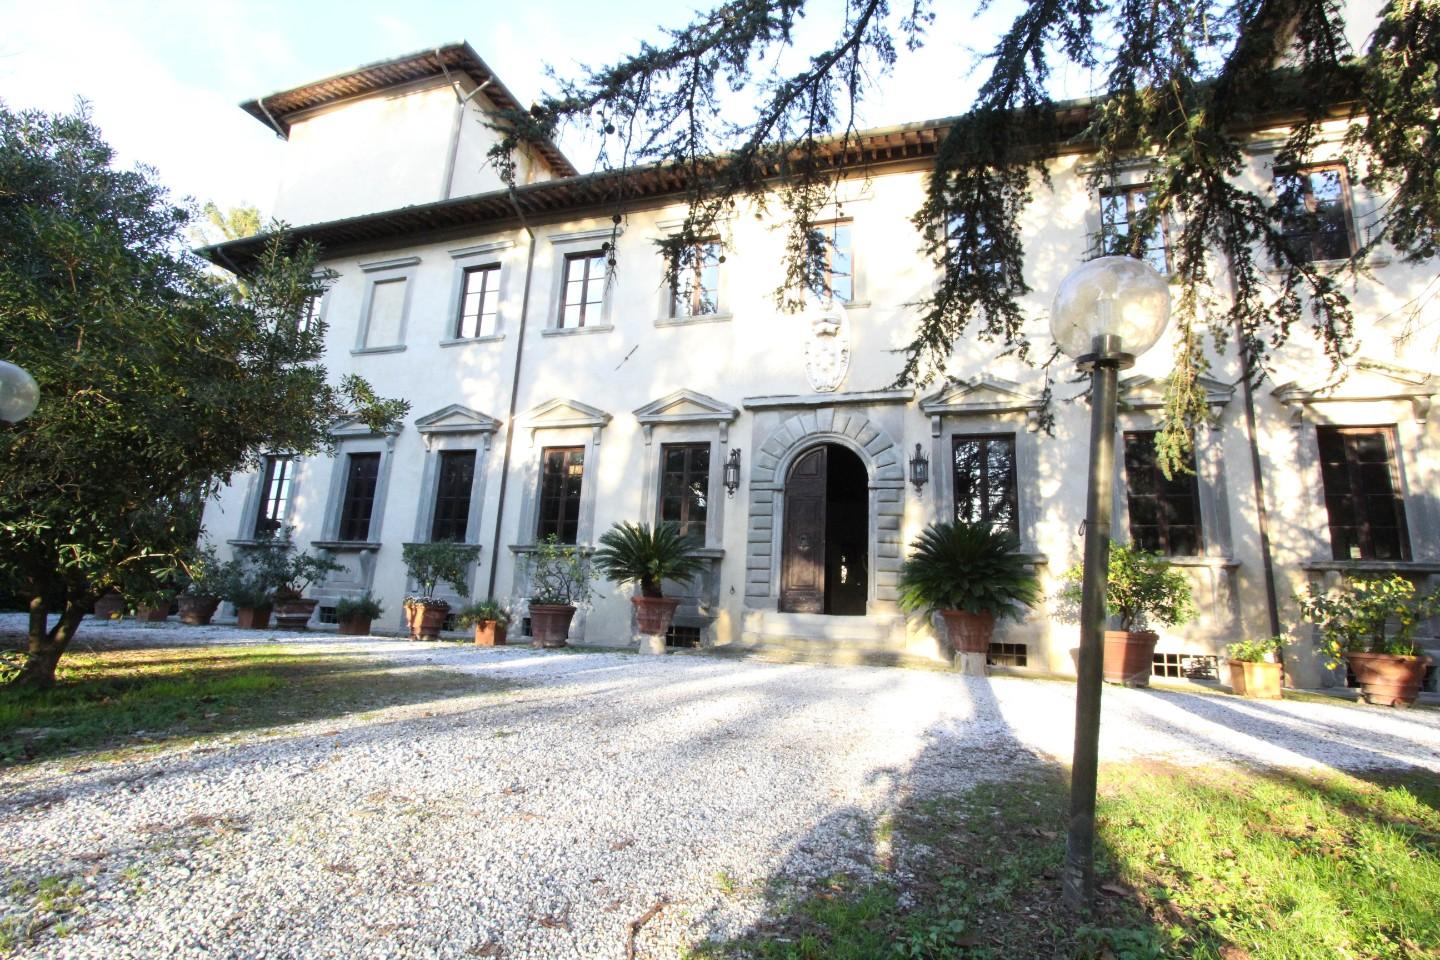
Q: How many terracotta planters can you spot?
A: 14